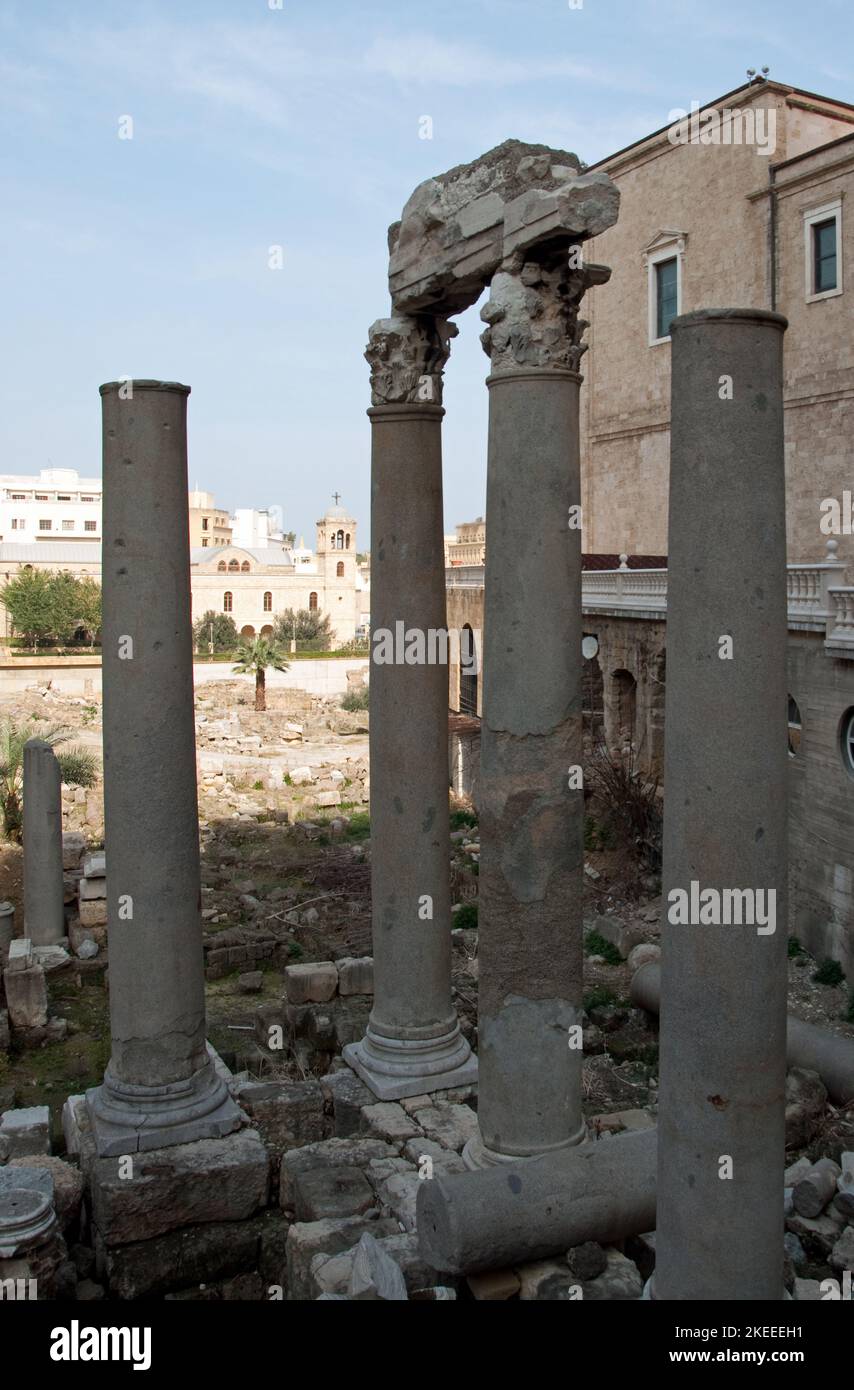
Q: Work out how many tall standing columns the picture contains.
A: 4